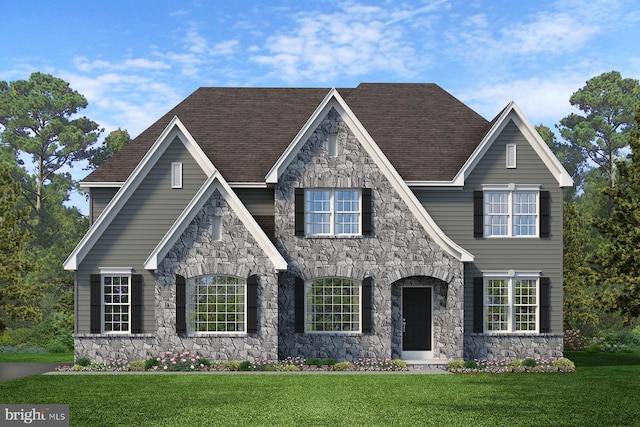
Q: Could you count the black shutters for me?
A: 12